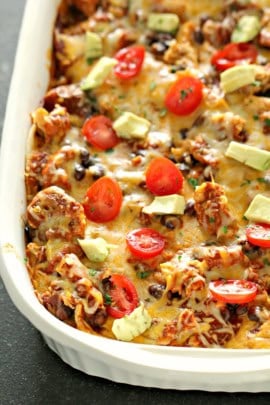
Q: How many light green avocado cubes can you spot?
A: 11